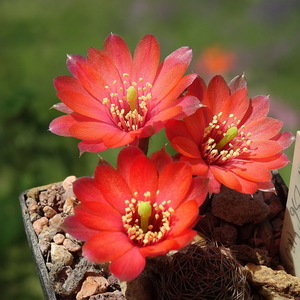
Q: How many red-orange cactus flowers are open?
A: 3